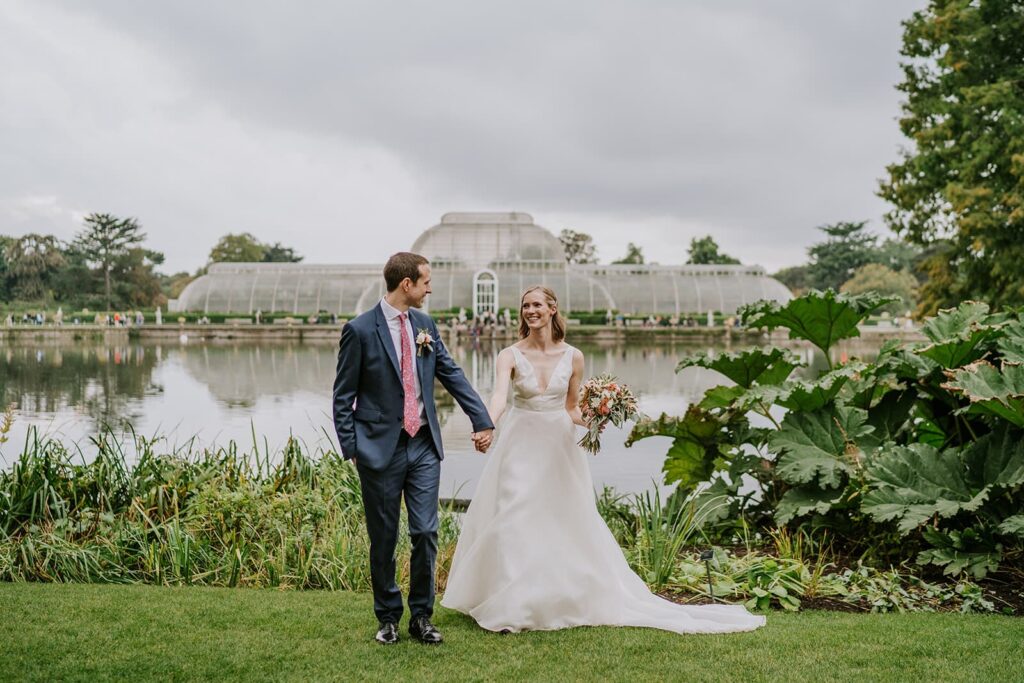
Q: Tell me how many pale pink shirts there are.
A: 1